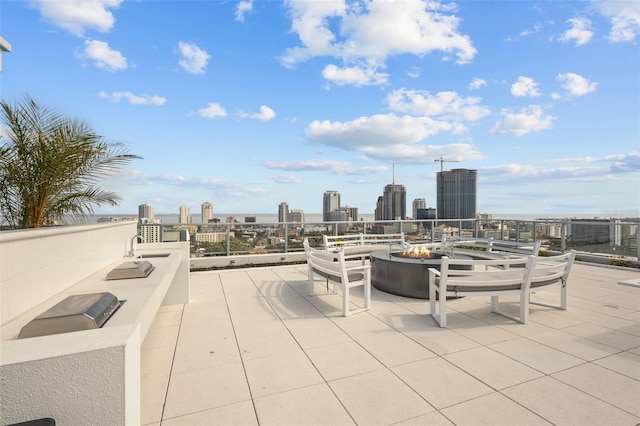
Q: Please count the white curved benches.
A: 4